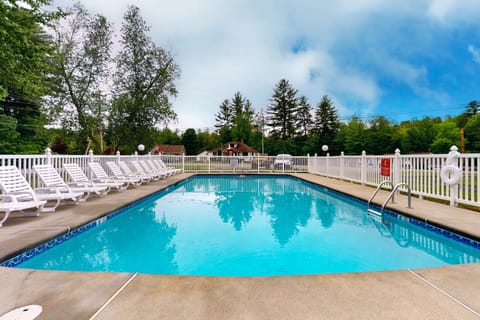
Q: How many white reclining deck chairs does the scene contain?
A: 11